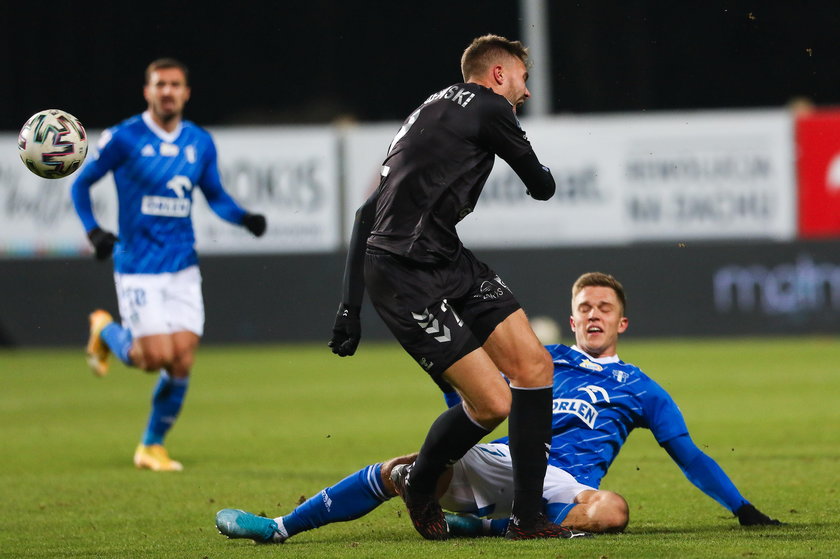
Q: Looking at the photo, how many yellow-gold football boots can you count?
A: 2